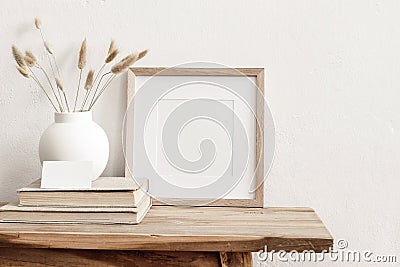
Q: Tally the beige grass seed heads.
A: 13